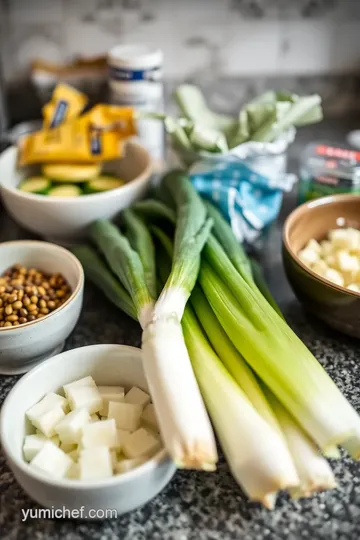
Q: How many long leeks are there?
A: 4